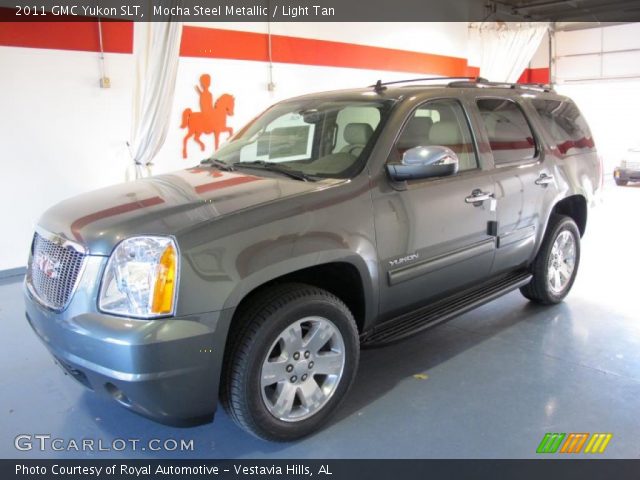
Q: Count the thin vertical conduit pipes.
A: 2